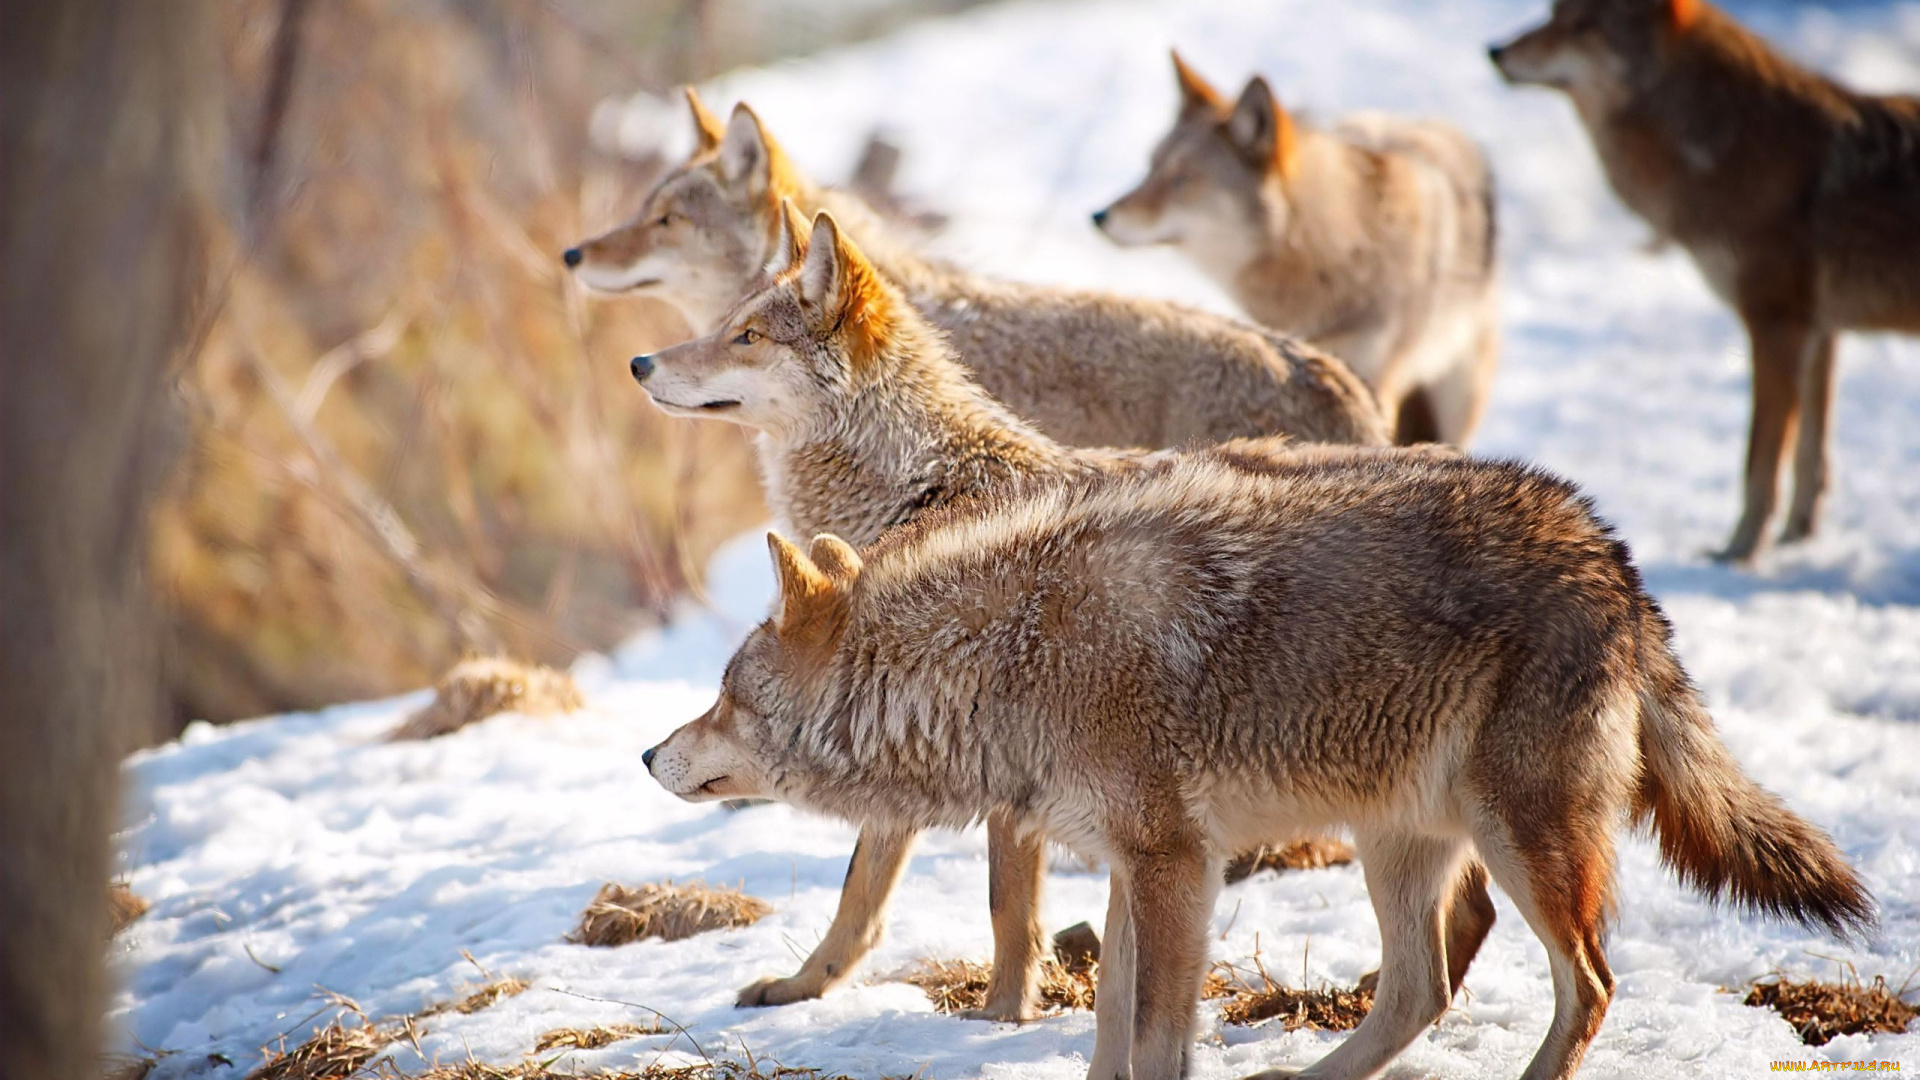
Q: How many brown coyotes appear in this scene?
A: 5